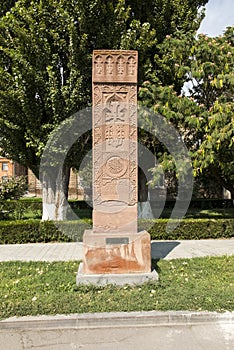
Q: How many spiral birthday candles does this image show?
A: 0